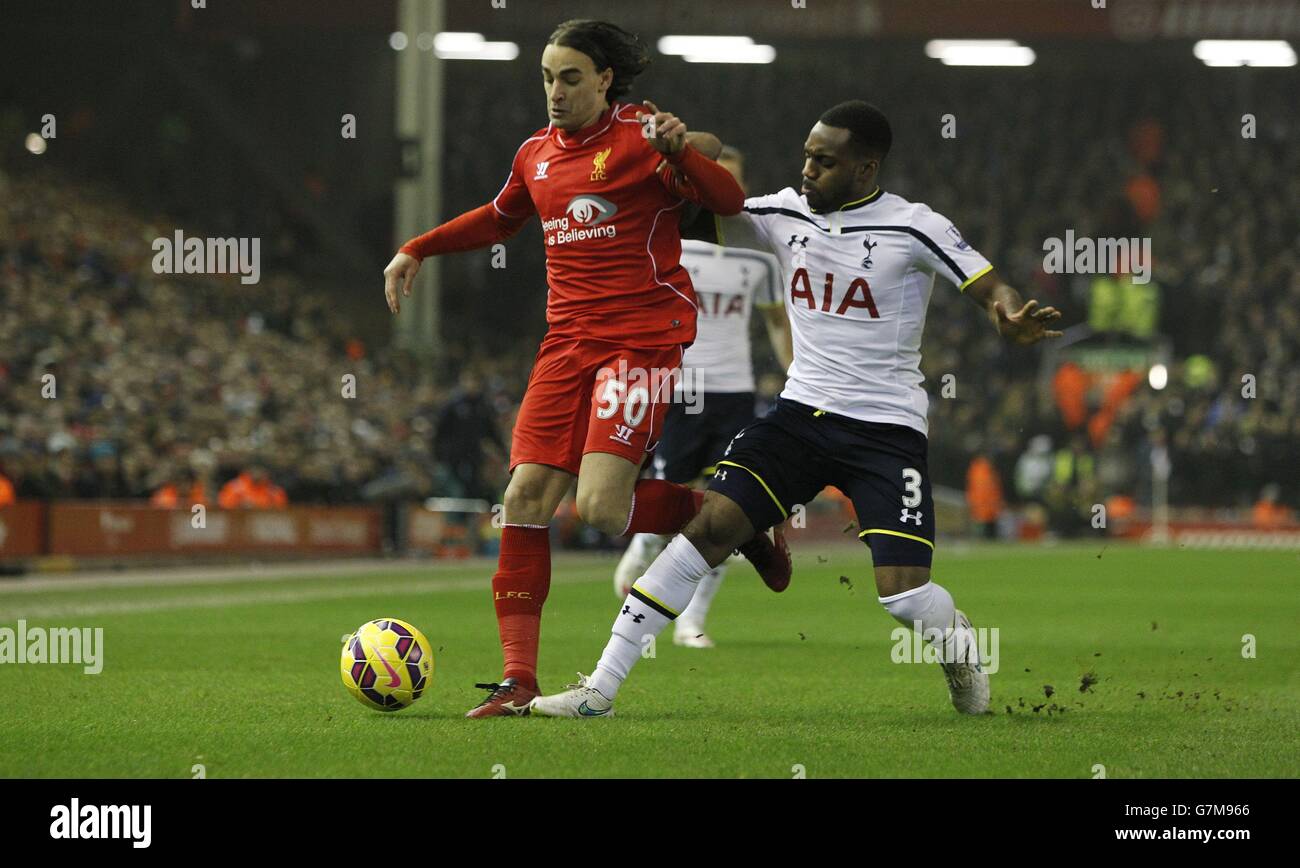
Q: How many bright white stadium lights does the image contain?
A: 4